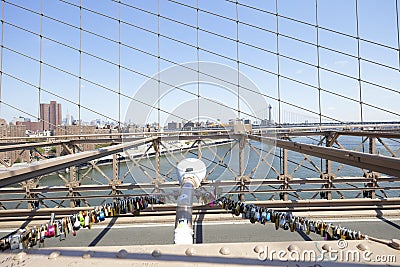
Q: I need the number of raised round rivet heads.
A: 11